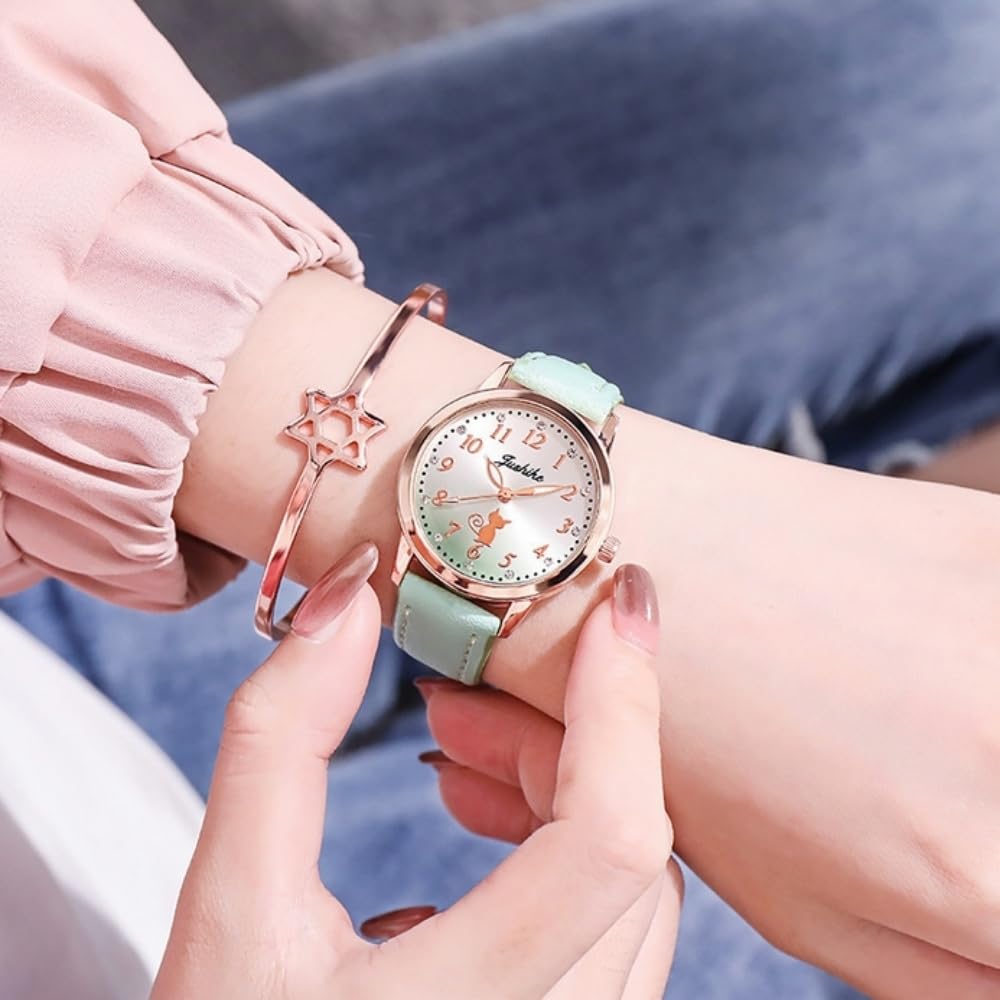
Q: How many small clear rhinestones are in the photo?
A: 12